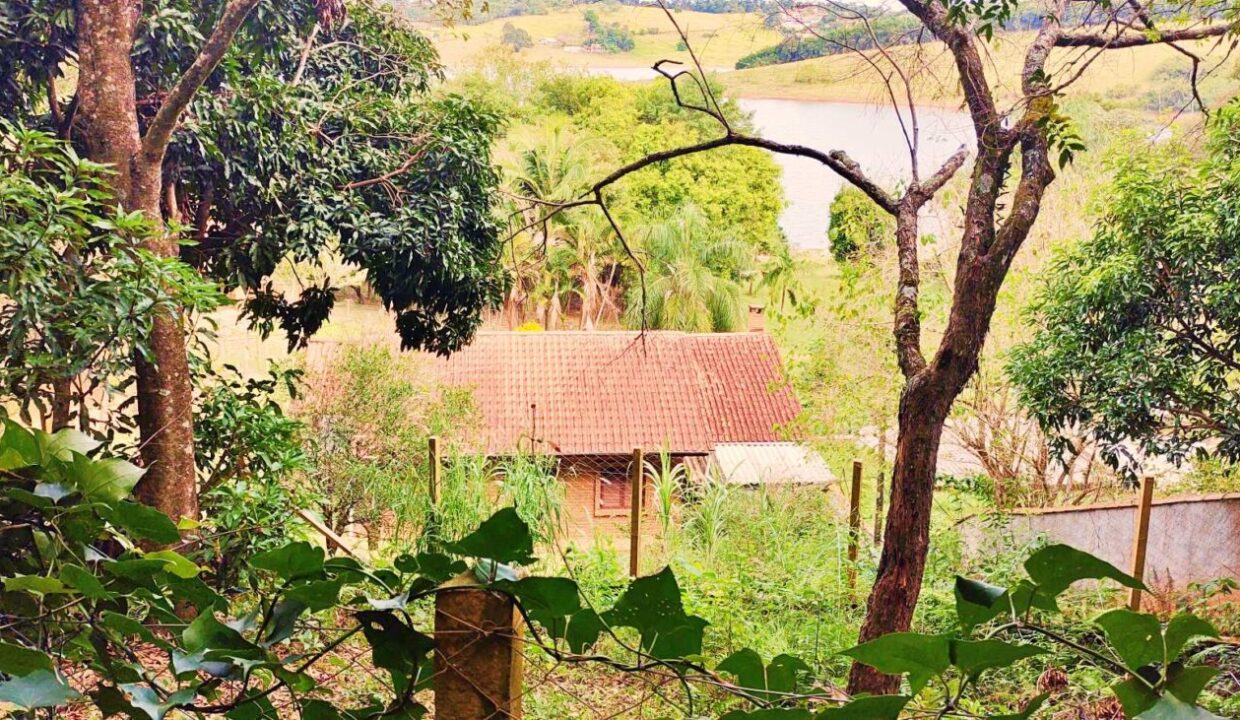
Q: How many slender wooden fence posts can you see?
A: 4